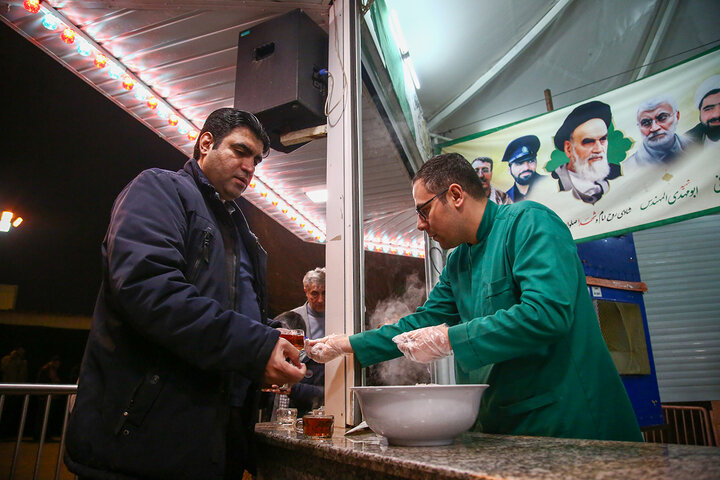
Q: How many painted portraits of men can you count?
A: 5